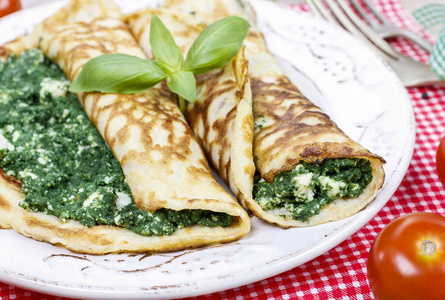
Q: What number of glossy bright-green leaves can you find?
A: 4